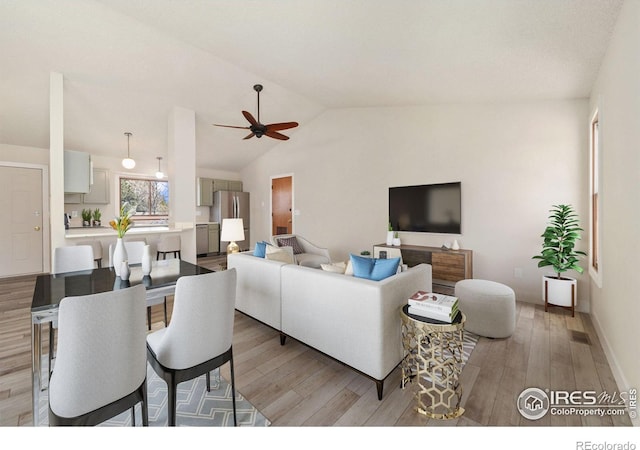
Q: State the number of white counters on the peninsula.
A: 1